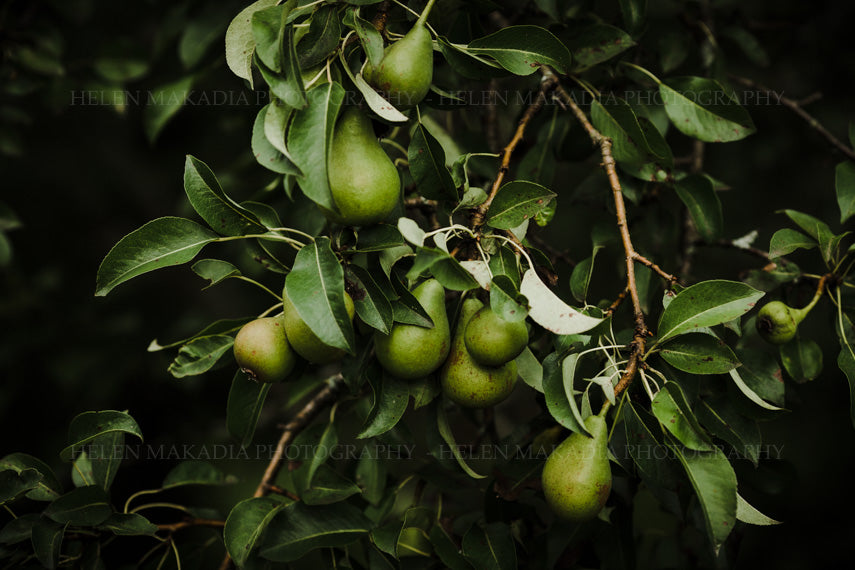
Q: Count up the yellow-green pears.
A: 9